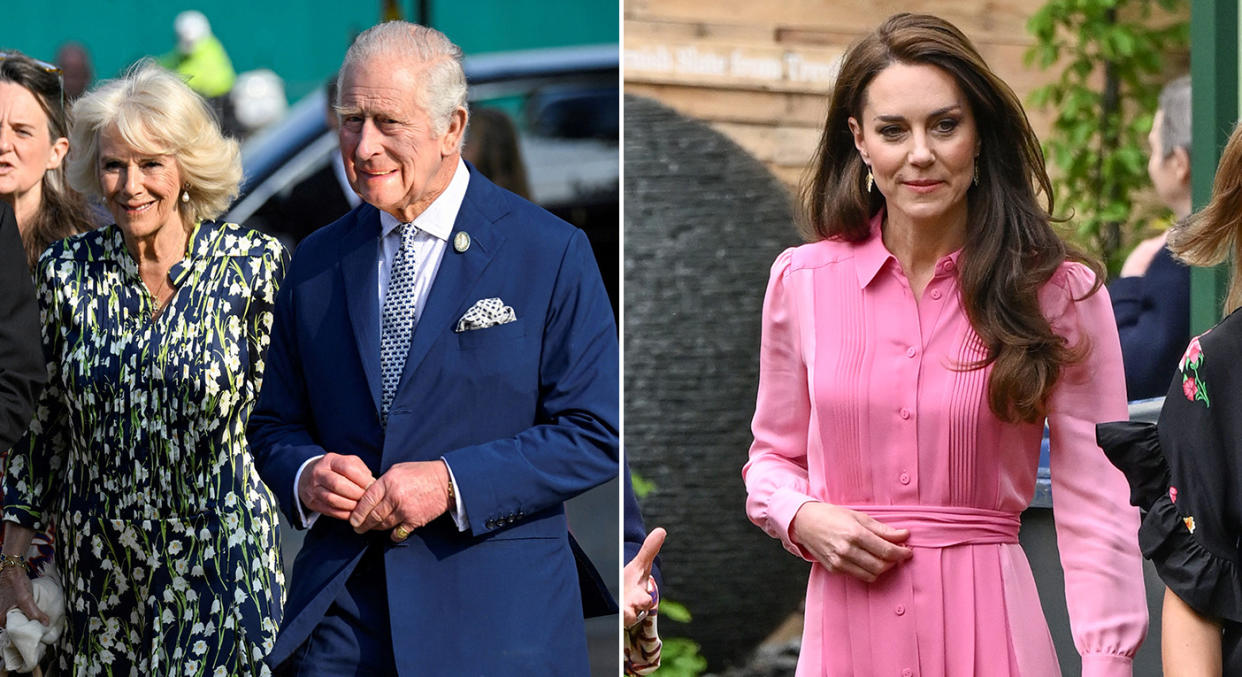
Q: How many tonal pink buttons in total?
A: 7